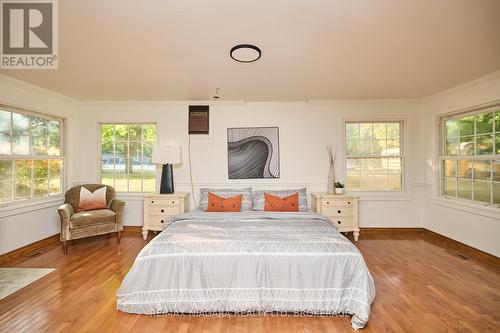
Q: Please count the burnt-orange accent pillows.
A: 2